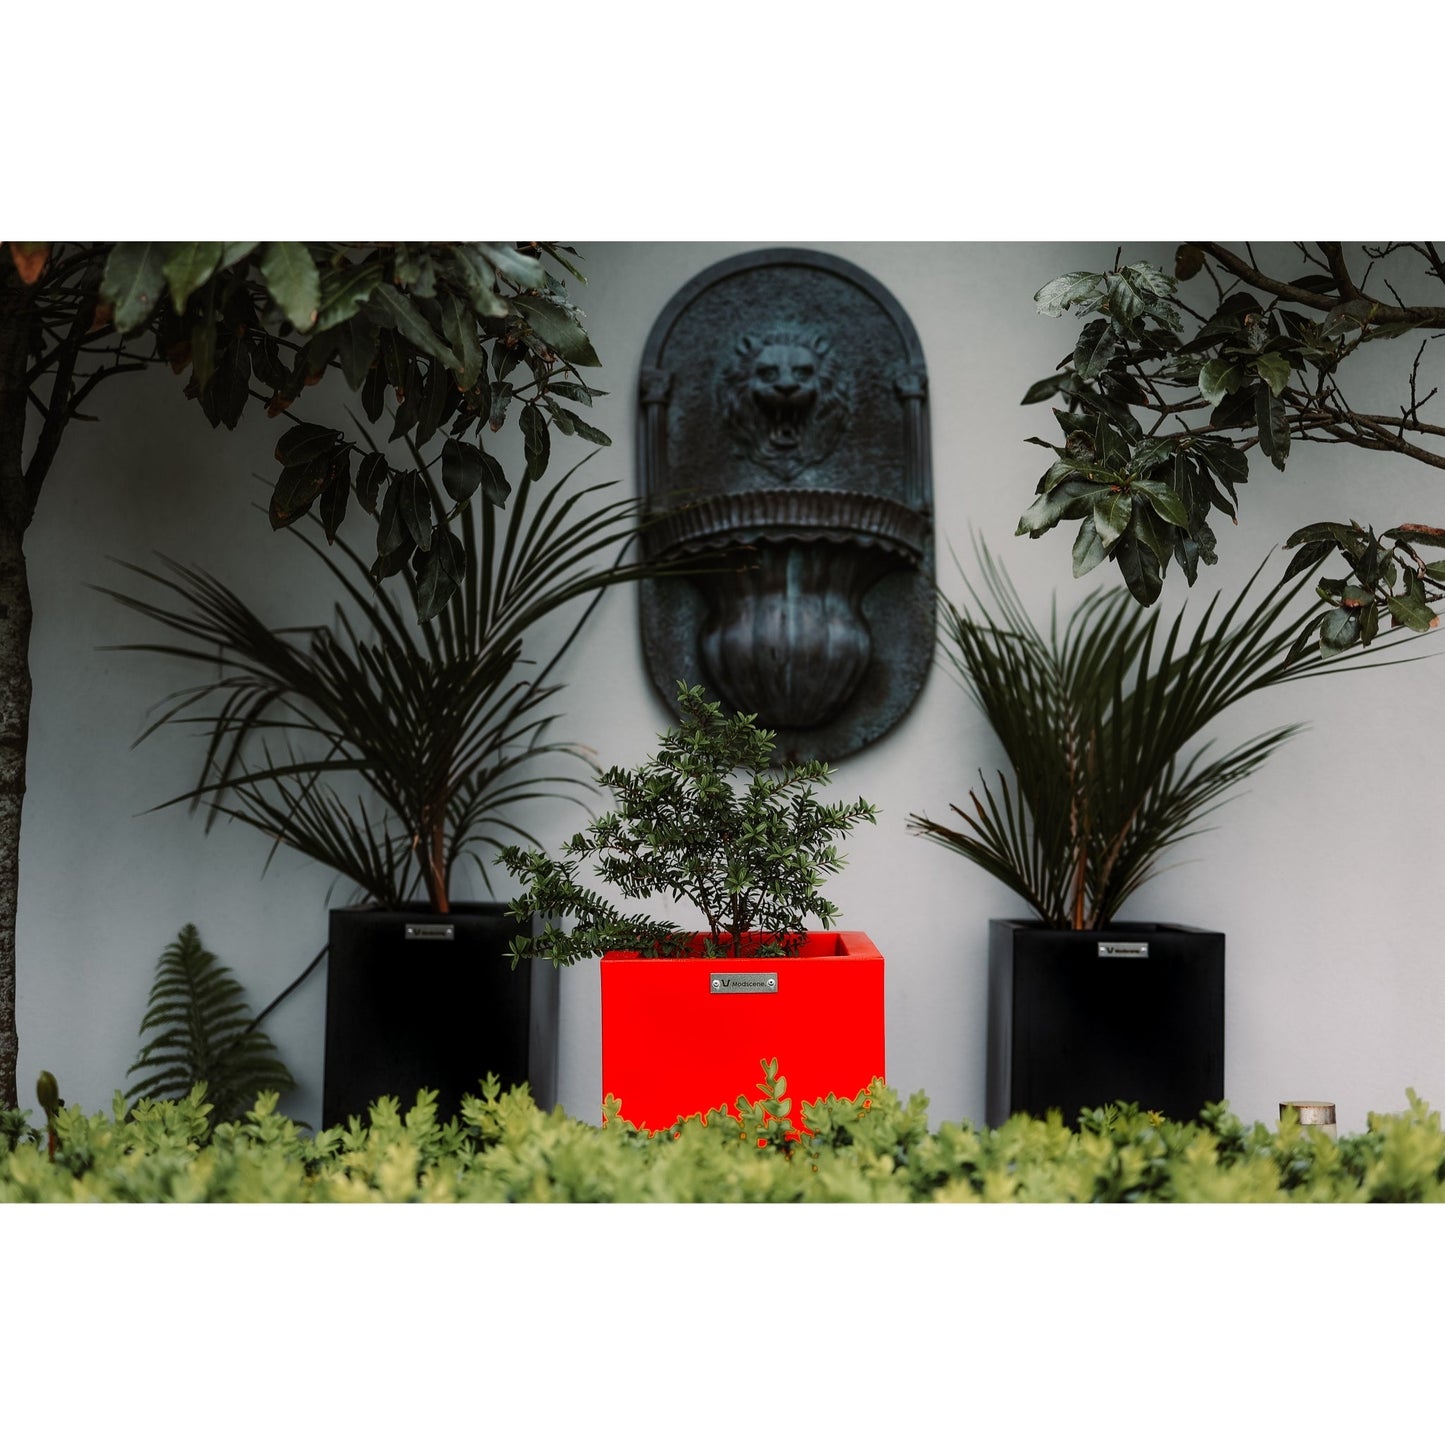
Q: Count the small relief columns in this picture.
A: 2